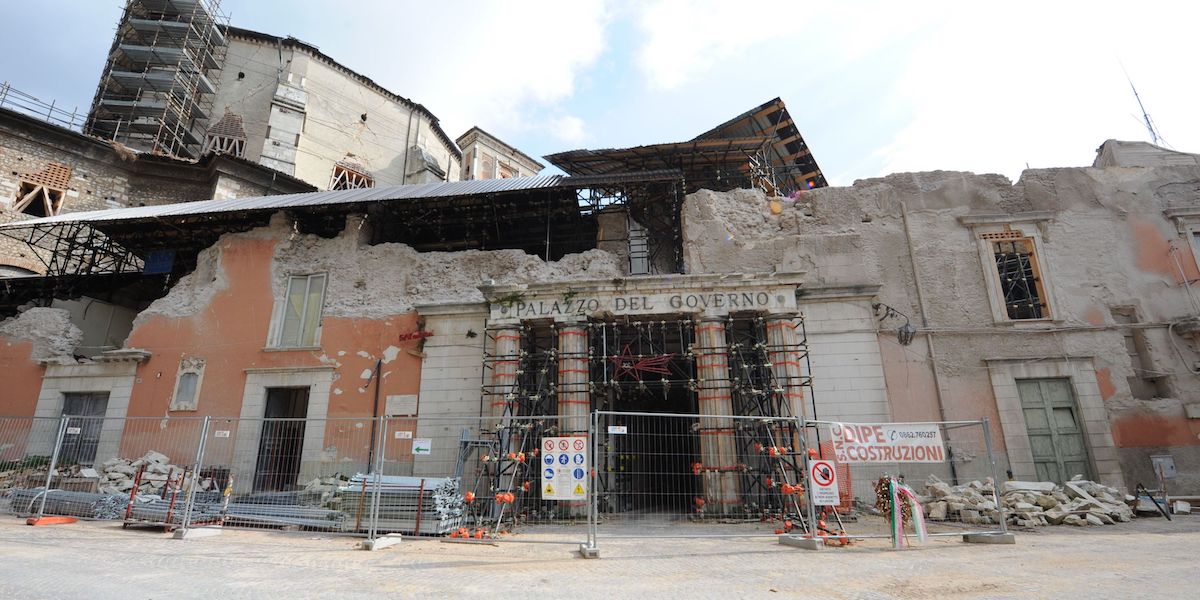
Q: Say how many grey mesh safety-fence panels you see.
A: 6